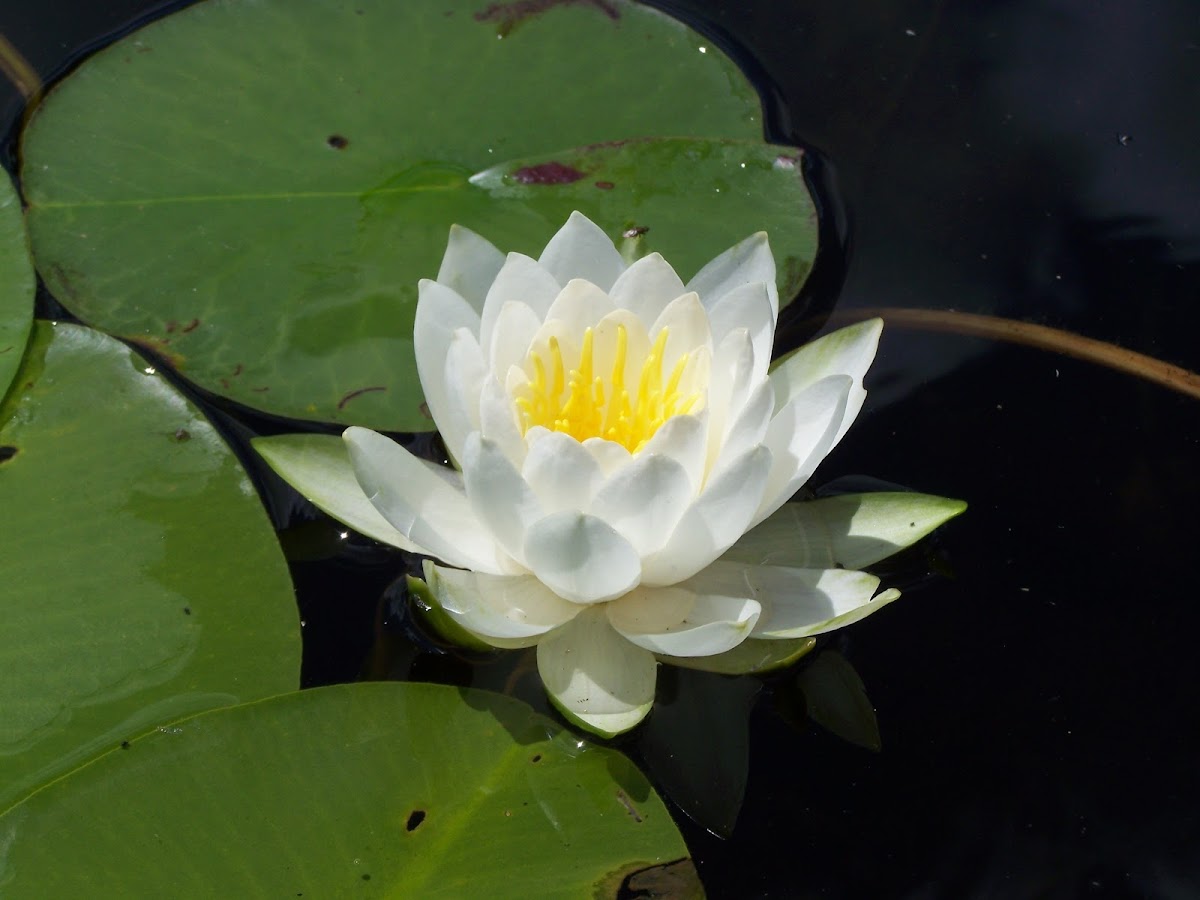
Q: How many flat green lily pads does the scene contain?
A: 4